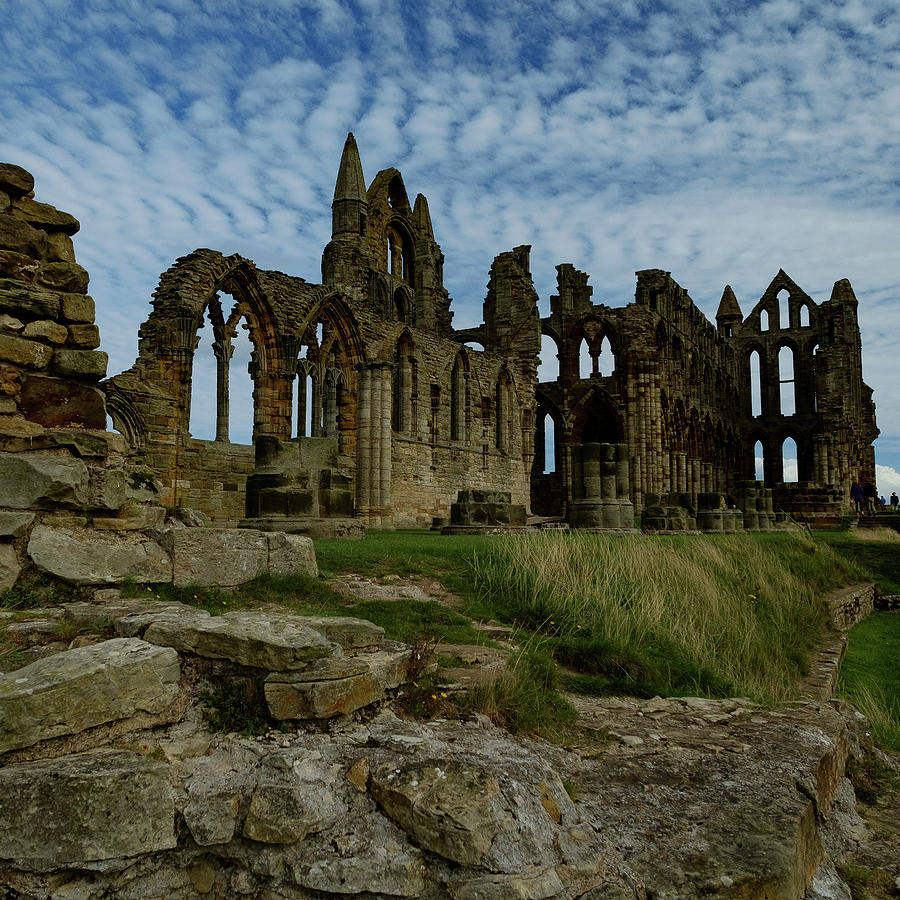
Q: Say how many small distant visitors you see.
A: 4